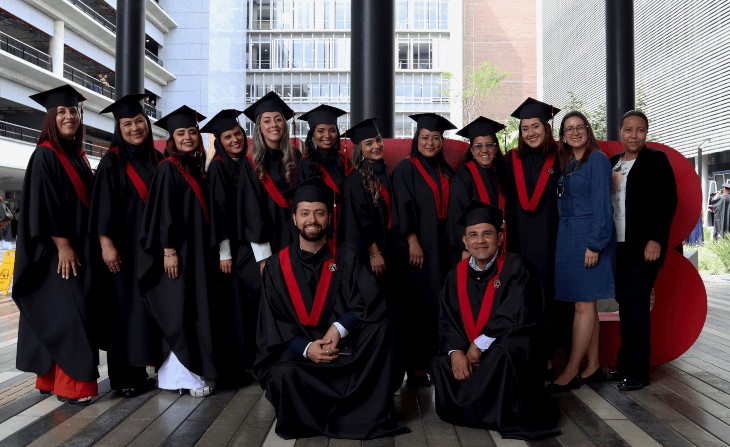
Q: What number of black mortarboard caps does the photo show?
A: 12